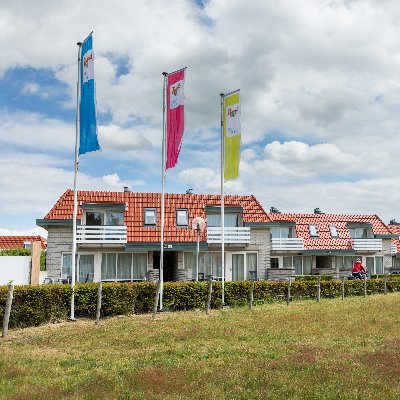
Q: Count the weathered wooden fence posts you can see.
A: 10